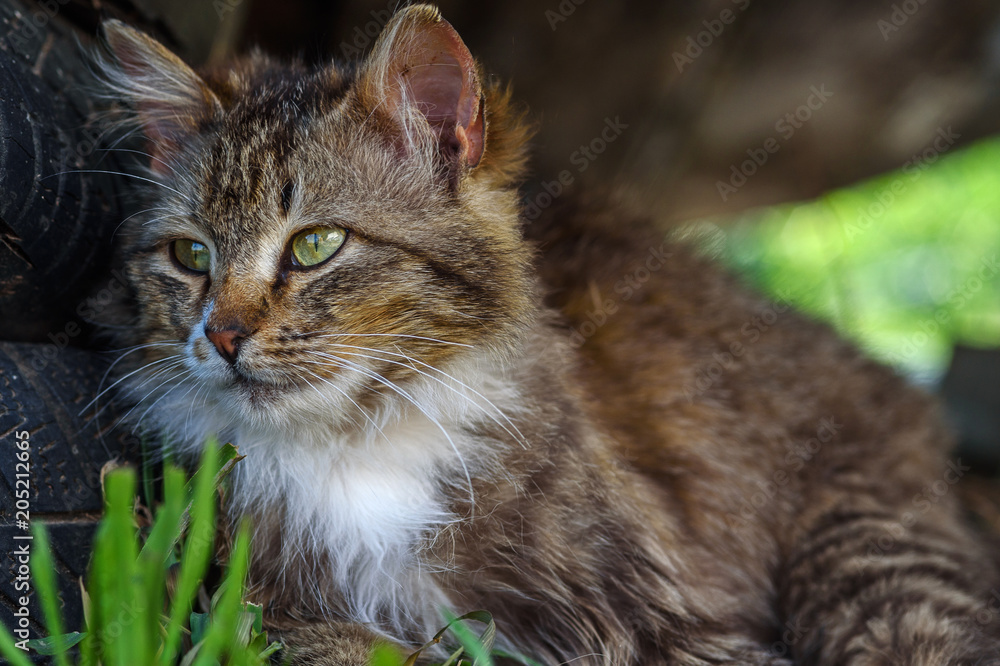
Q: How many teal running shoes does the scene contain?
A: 0